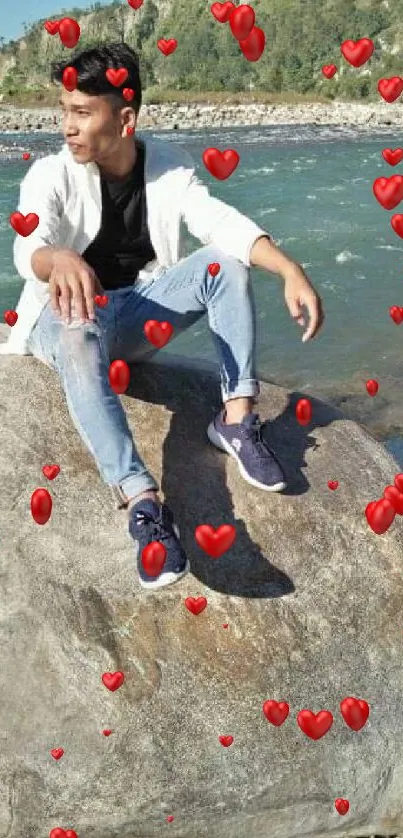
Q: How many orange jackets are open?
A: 0